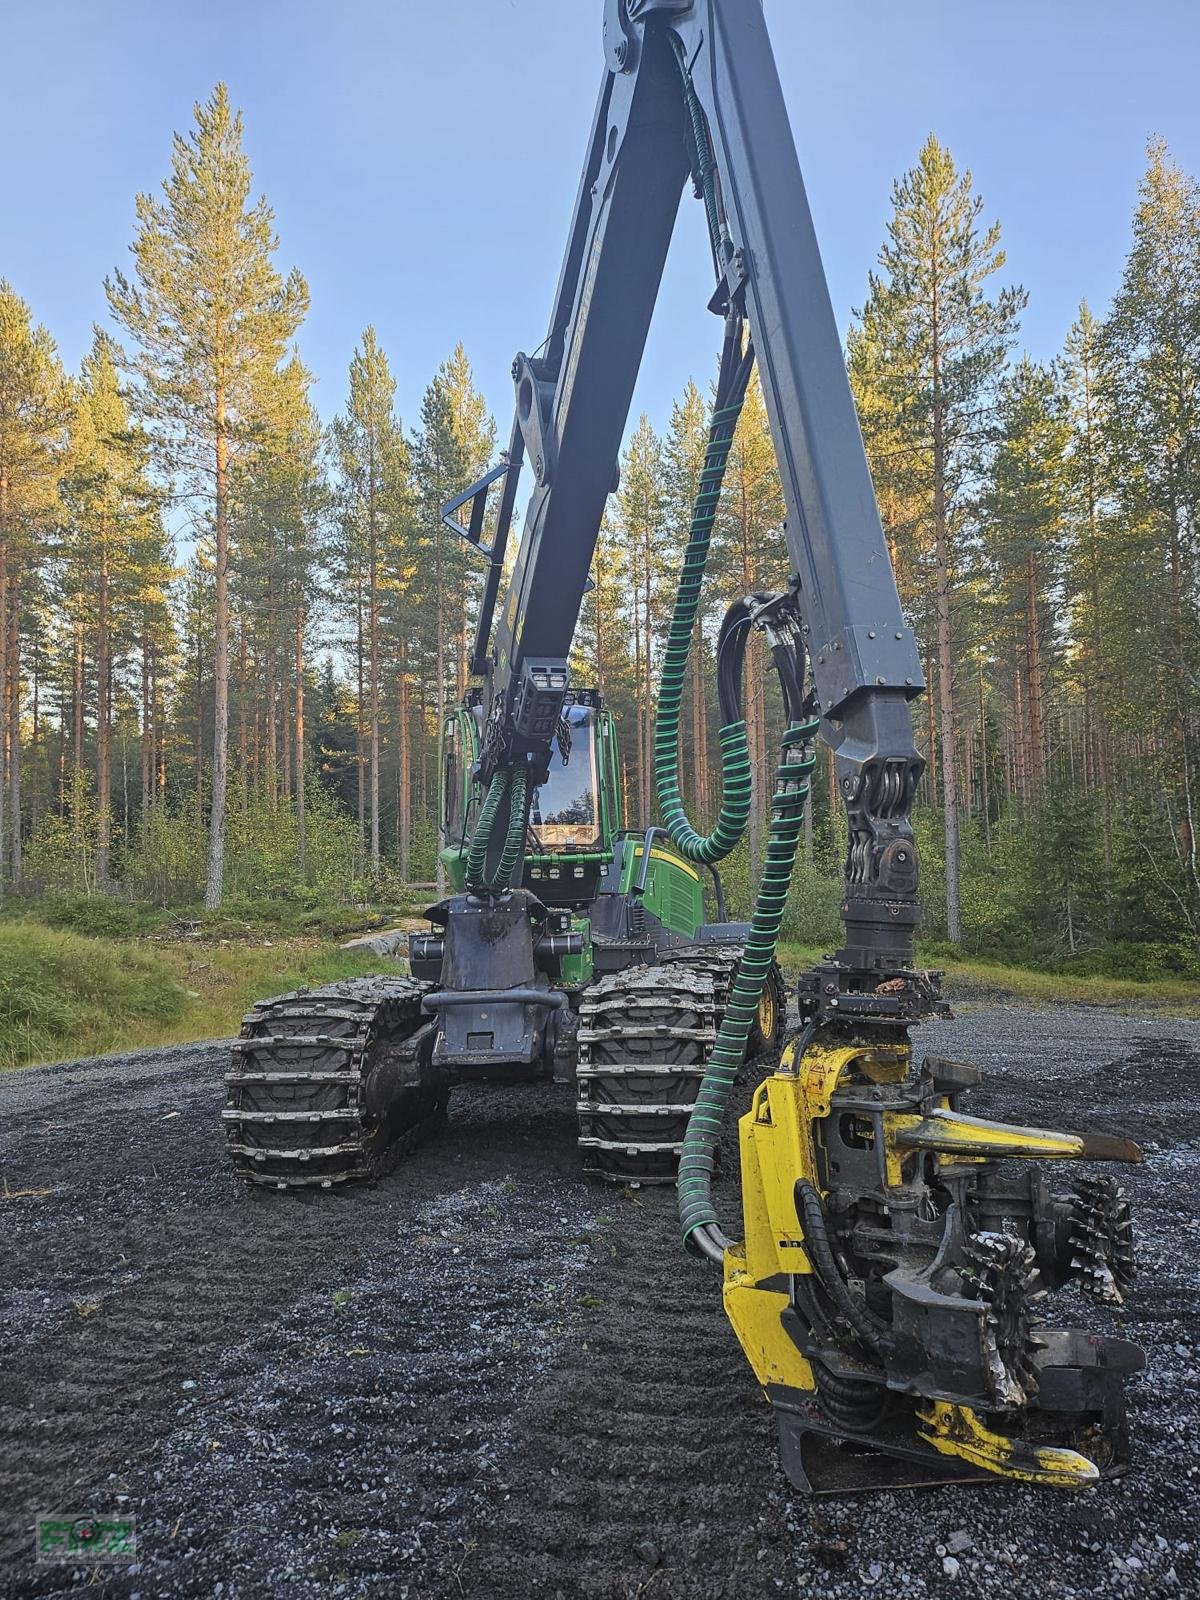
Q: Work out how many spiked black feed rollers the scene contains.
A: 2